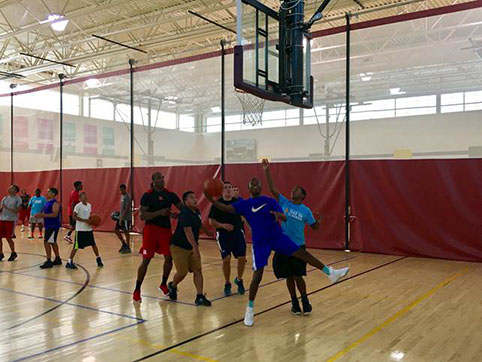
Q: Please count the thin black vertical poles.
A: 5